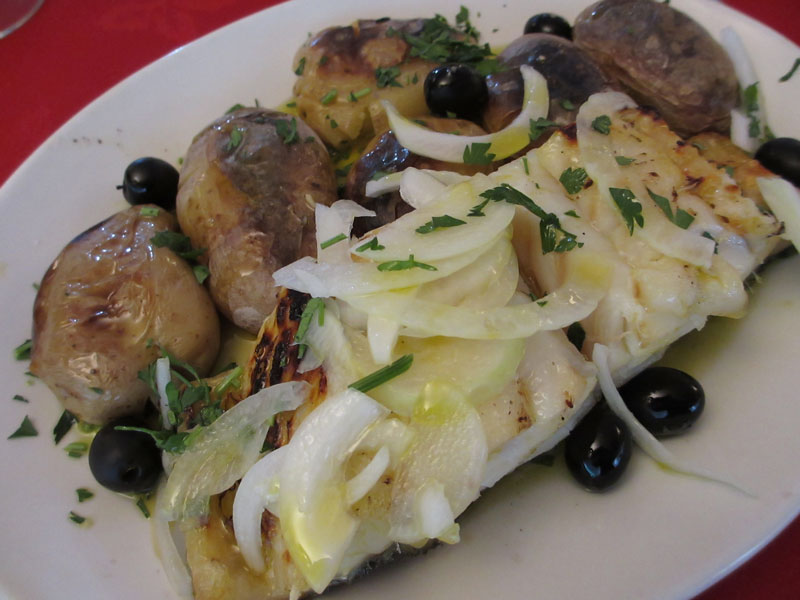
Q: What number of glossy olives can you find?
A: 7